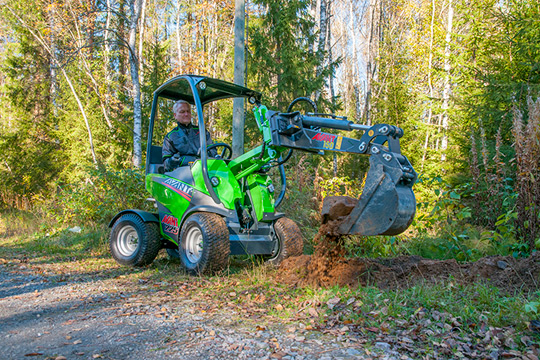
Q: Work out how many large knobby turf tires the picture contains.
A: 3